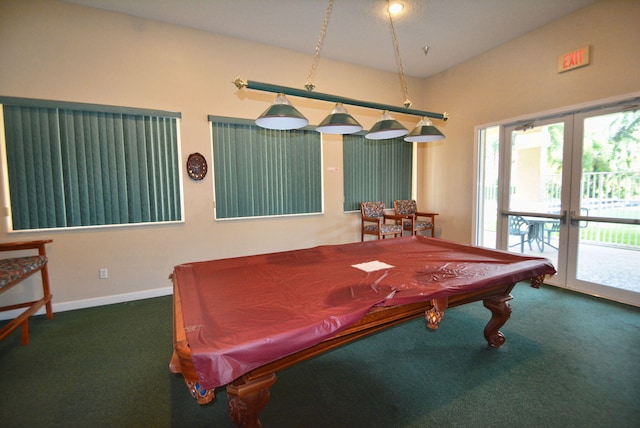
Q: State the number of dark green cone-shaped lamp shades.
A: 4